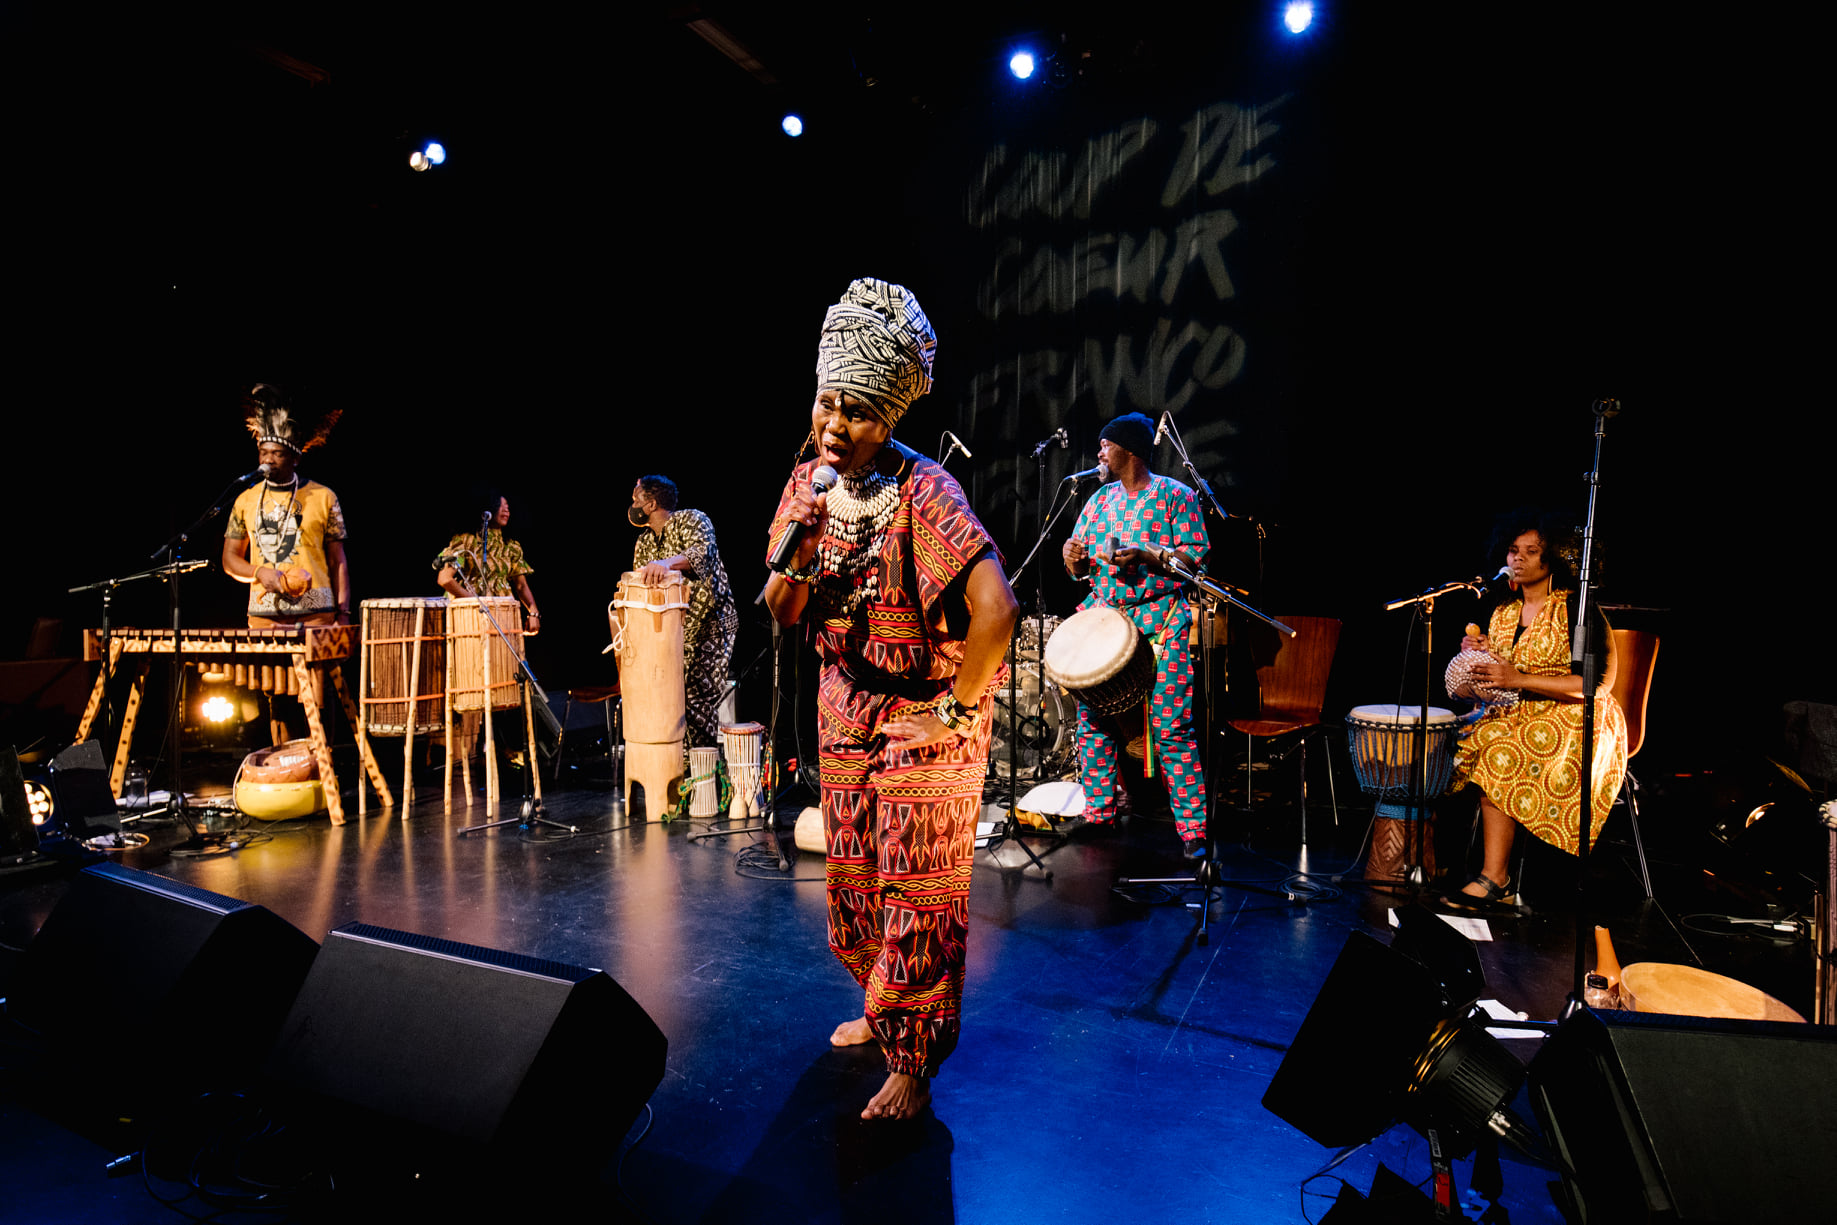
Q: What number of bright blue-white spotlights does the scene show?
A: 4